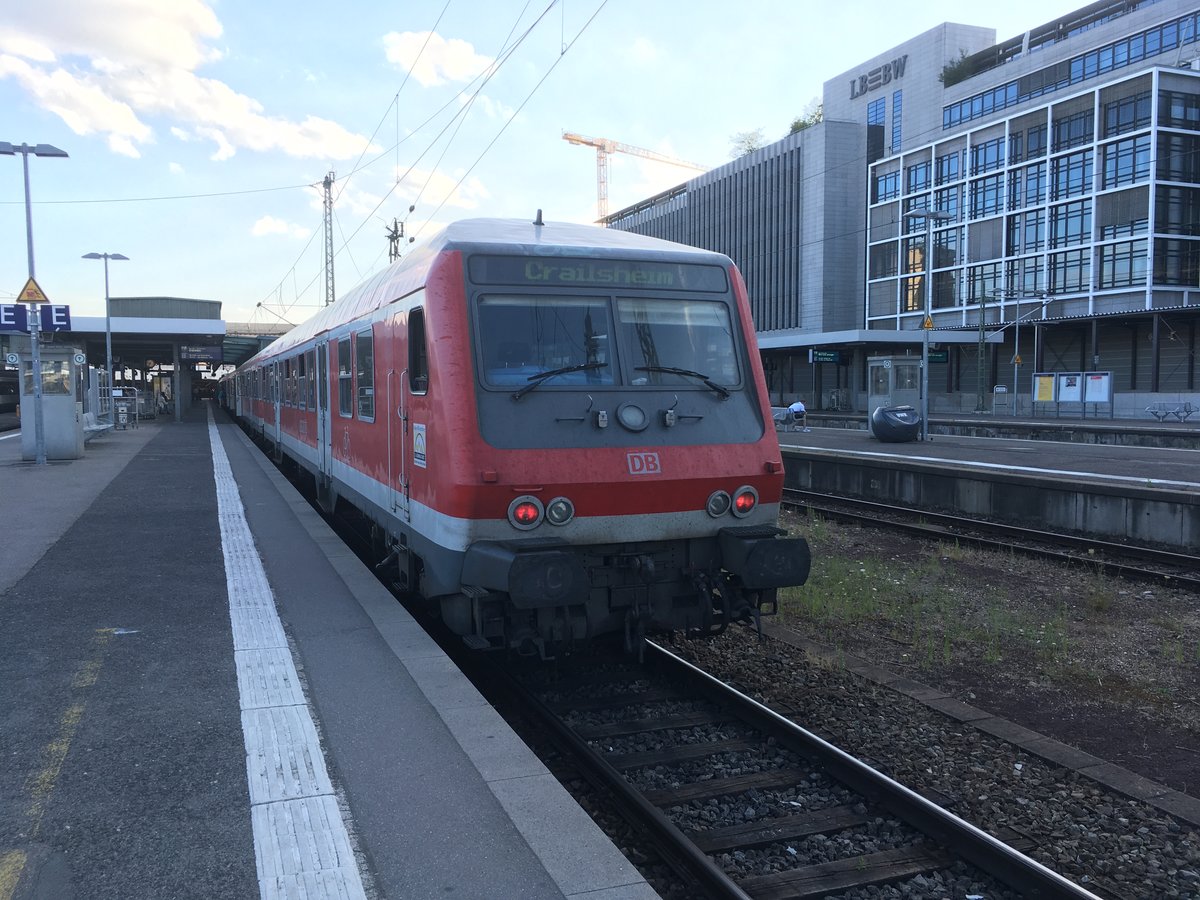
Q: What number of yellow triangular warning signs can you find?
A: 3